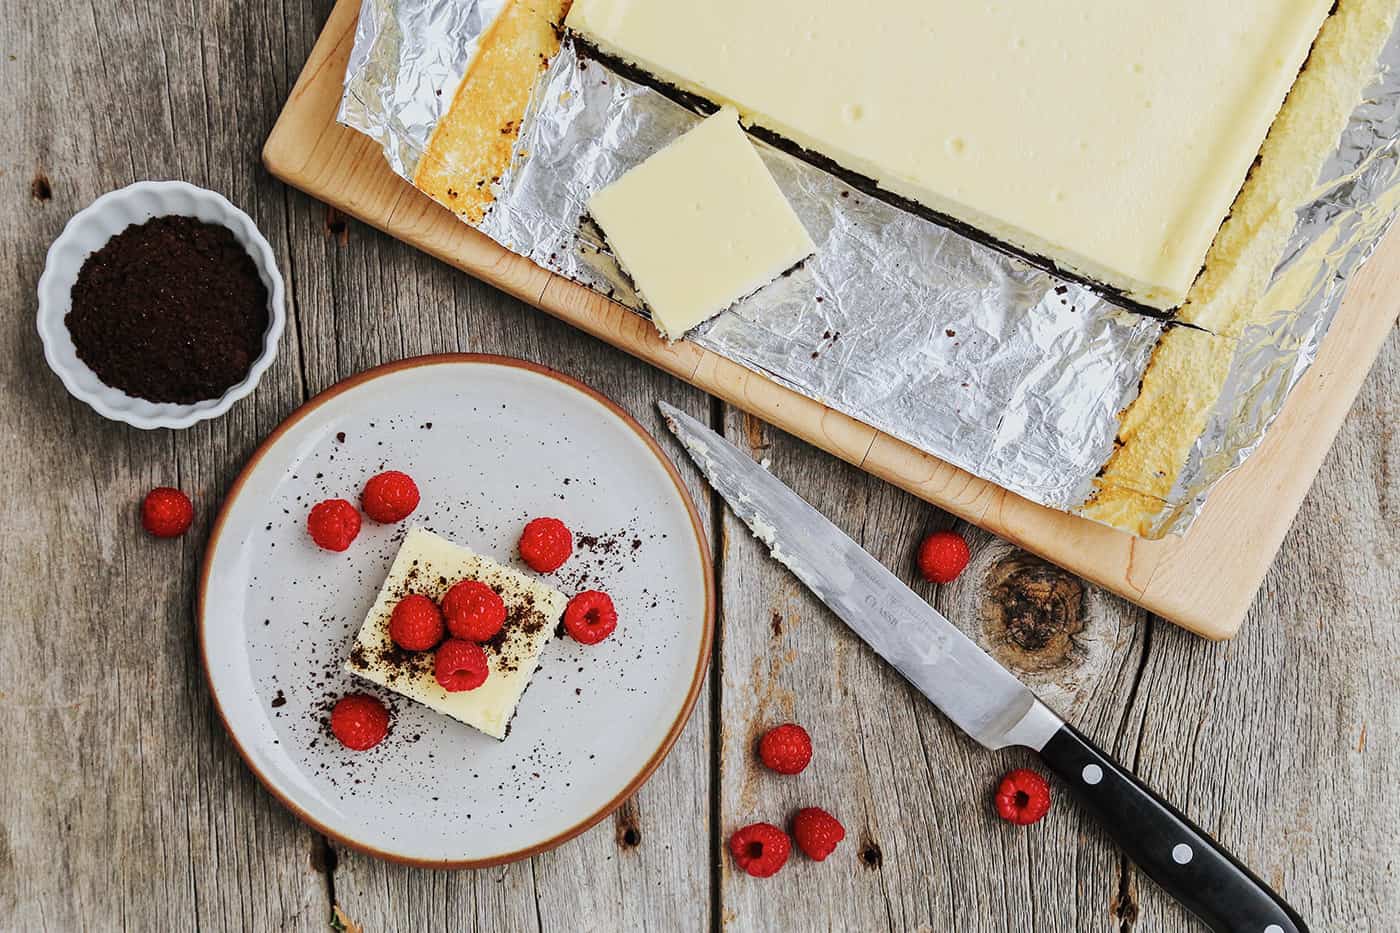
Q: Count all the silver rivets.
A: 3